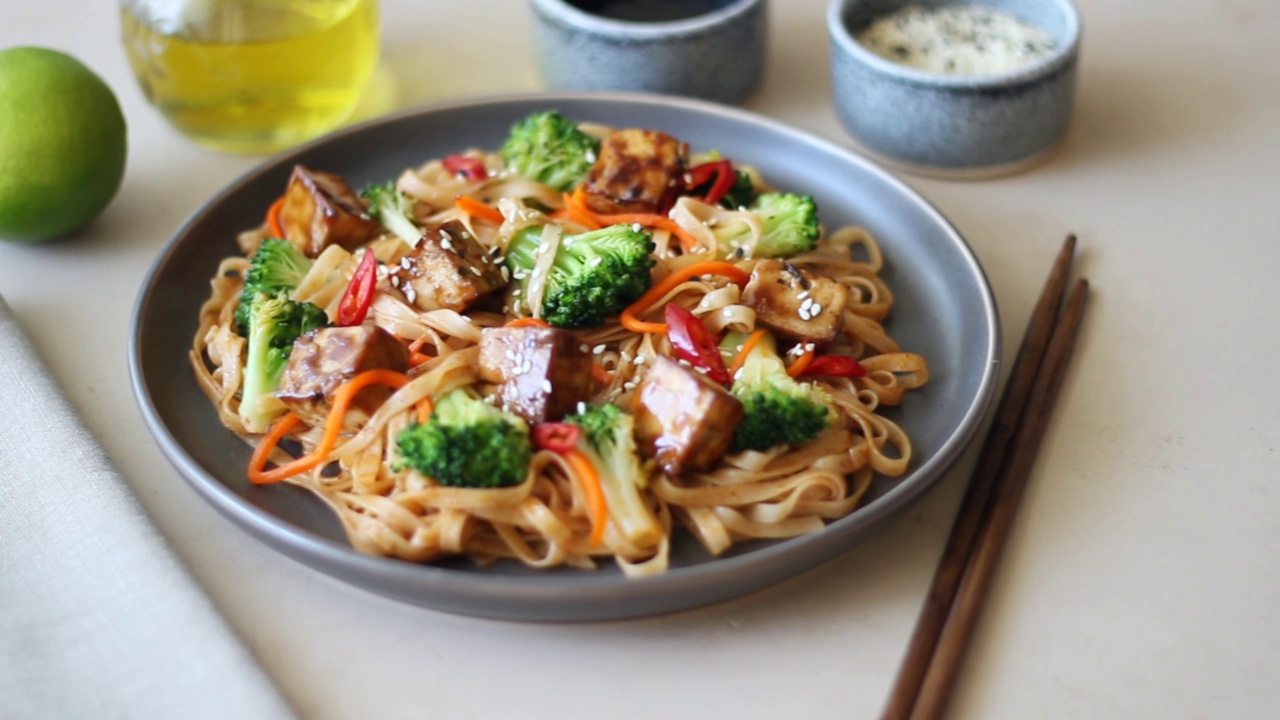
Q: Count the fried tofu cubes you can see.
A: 7